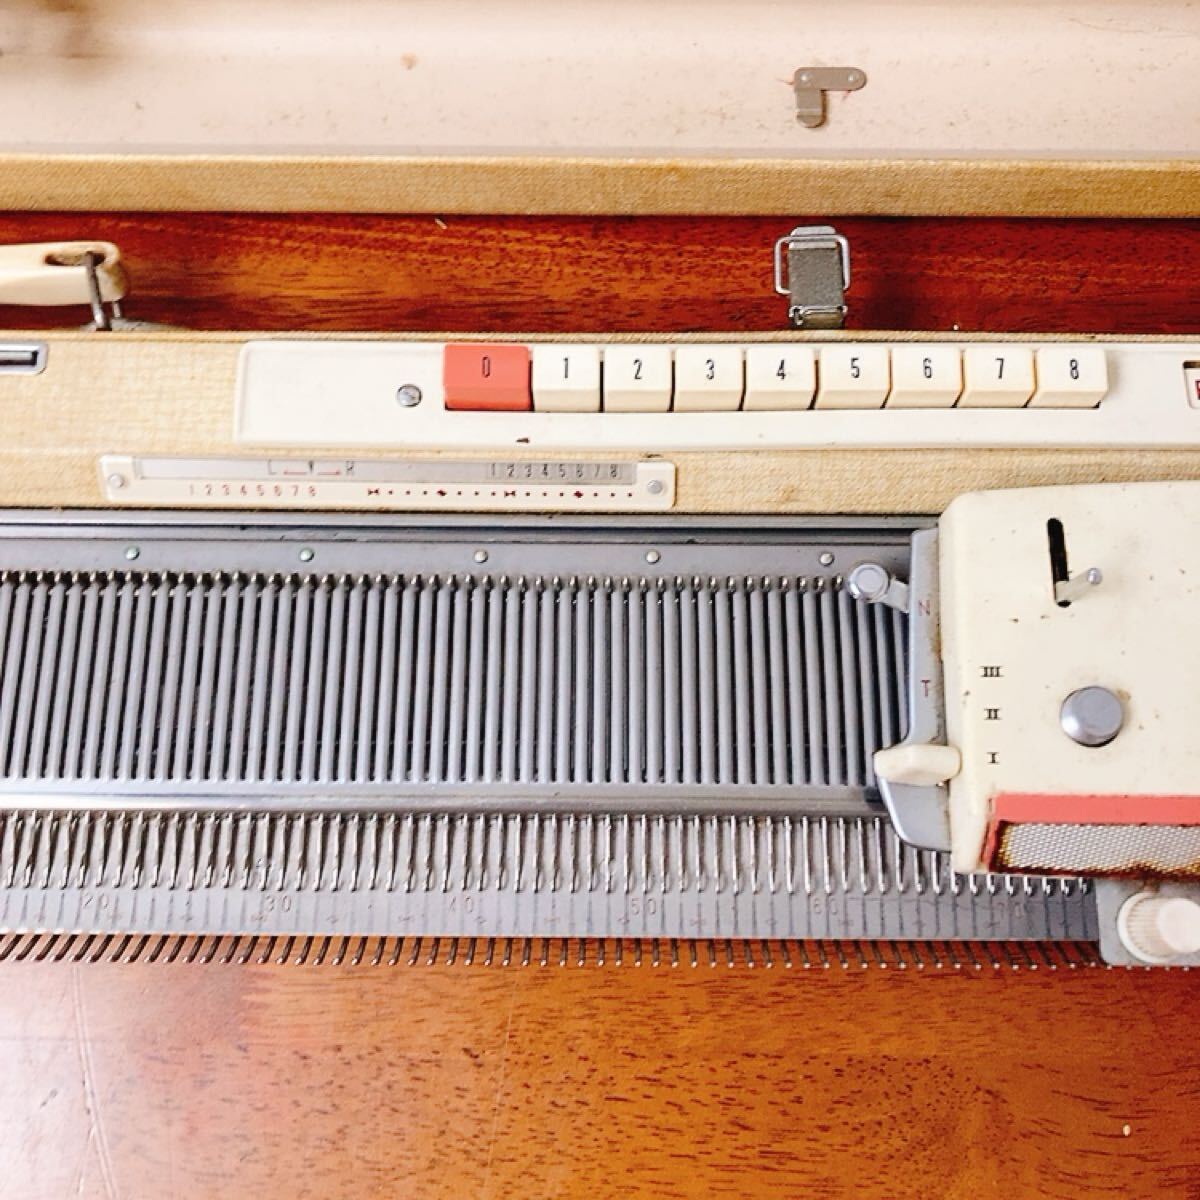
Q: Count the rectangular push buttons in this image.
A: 9